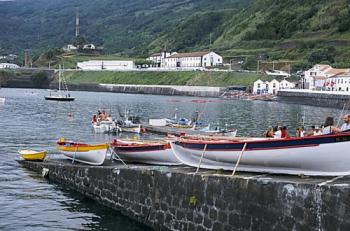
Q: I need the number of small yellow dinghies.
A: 1